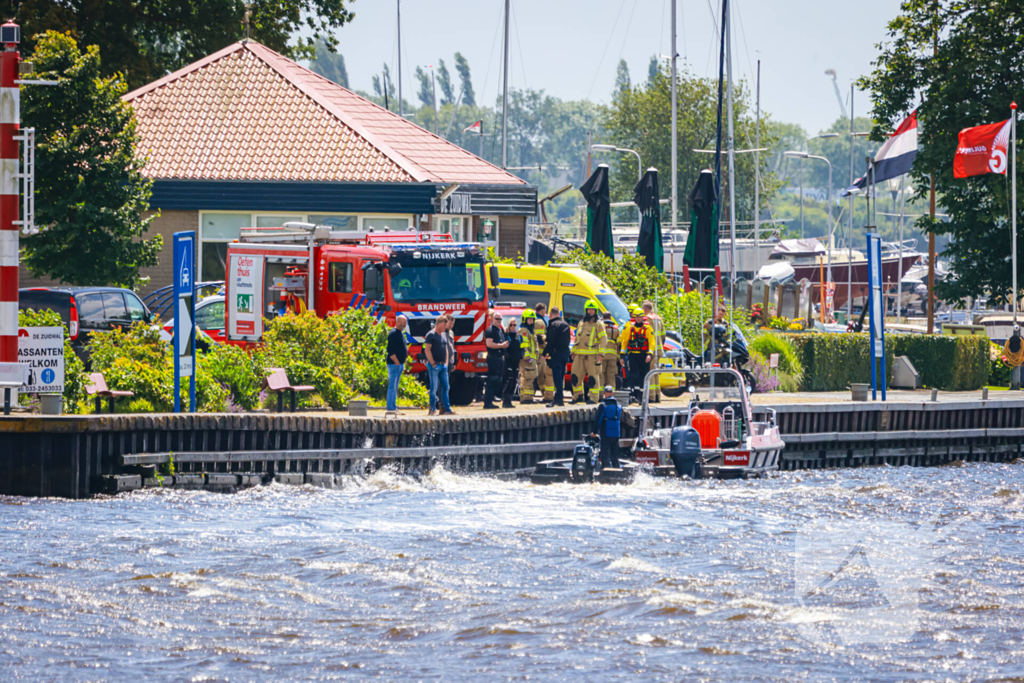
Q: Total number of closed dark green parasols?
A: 3